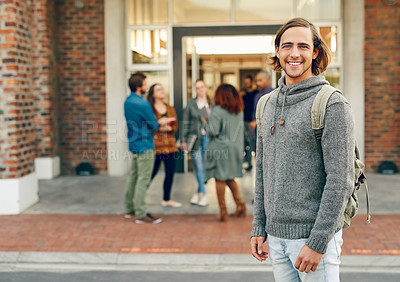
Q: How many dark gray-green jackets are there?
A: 2